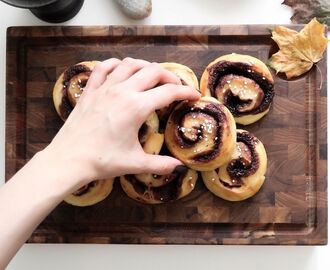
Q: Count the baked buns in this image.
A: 8